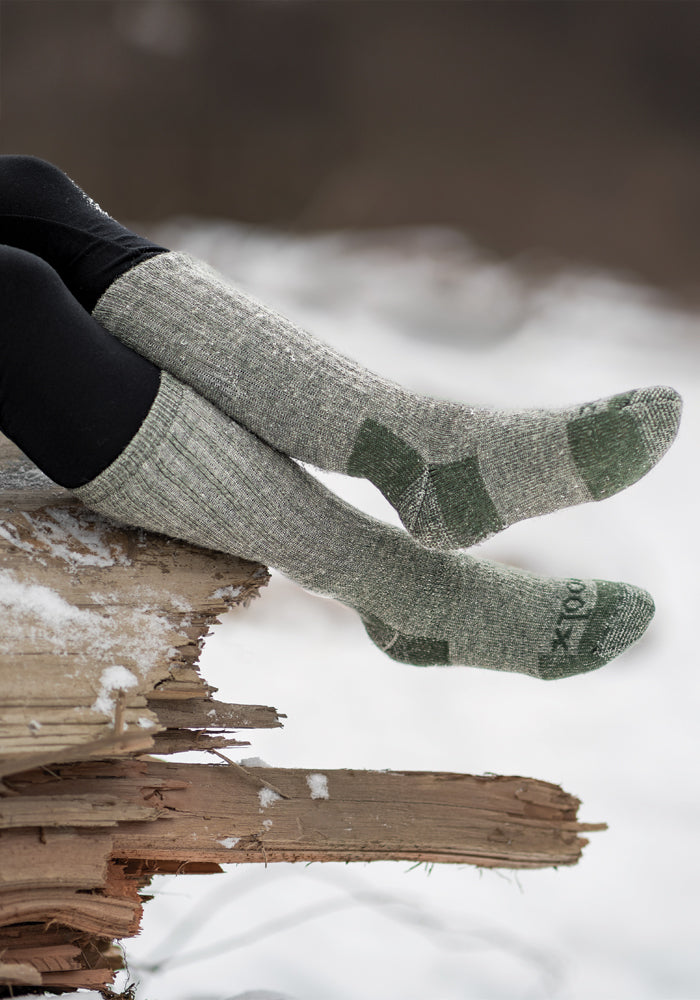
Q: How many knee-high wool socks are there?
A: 2